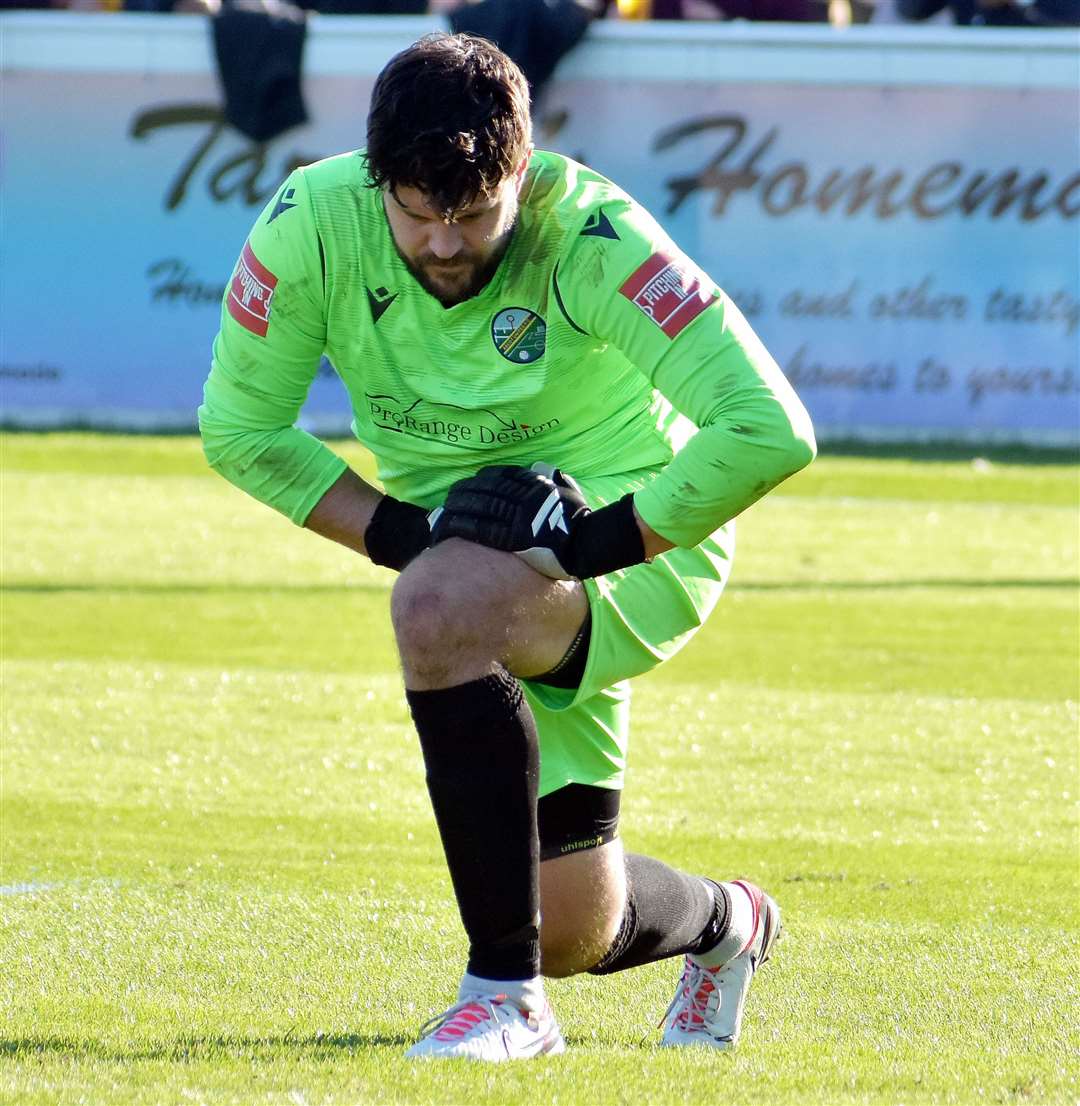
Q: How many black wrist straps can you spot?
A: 2